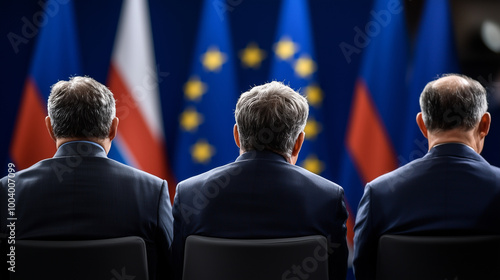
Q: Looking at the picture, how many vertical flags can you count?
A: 6